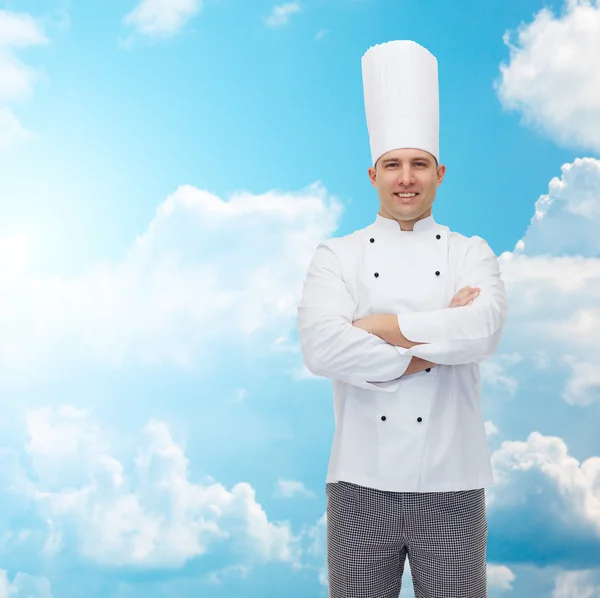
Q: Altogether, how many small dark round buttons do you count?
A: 7